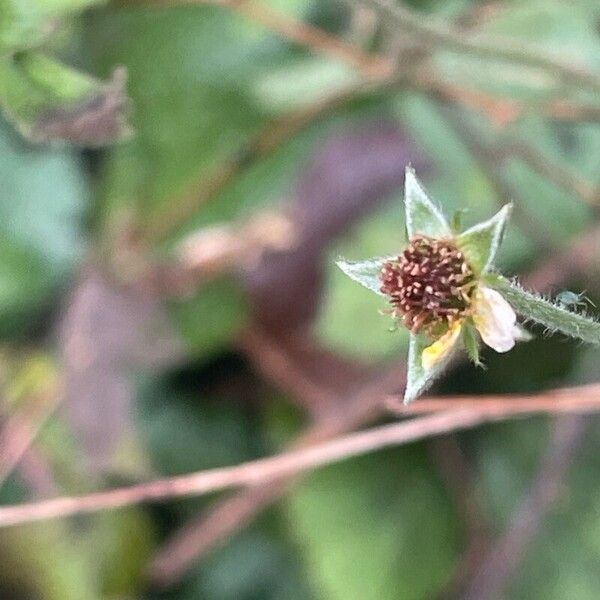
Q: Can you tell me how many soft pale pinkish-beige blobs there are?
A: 2